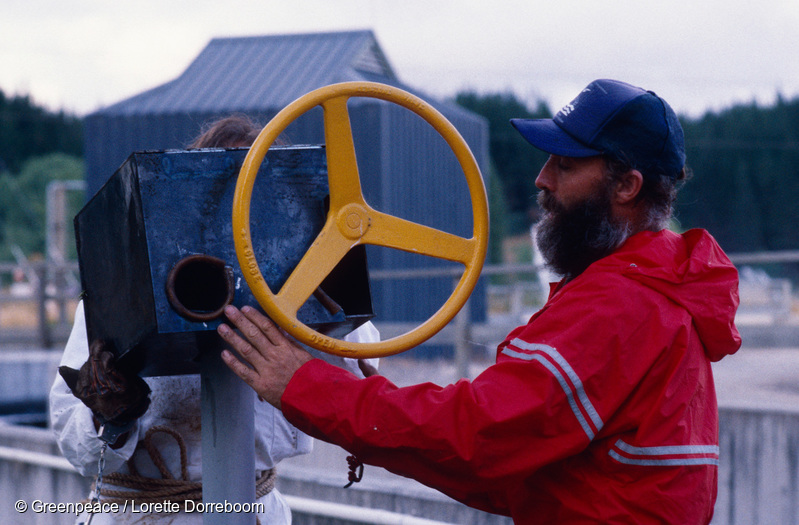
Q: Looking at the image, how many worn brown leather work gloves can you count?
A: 1